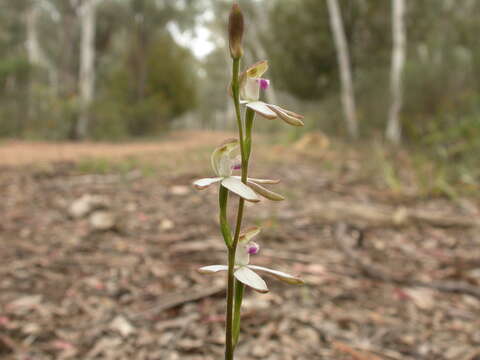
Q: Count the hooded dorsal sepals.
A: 3